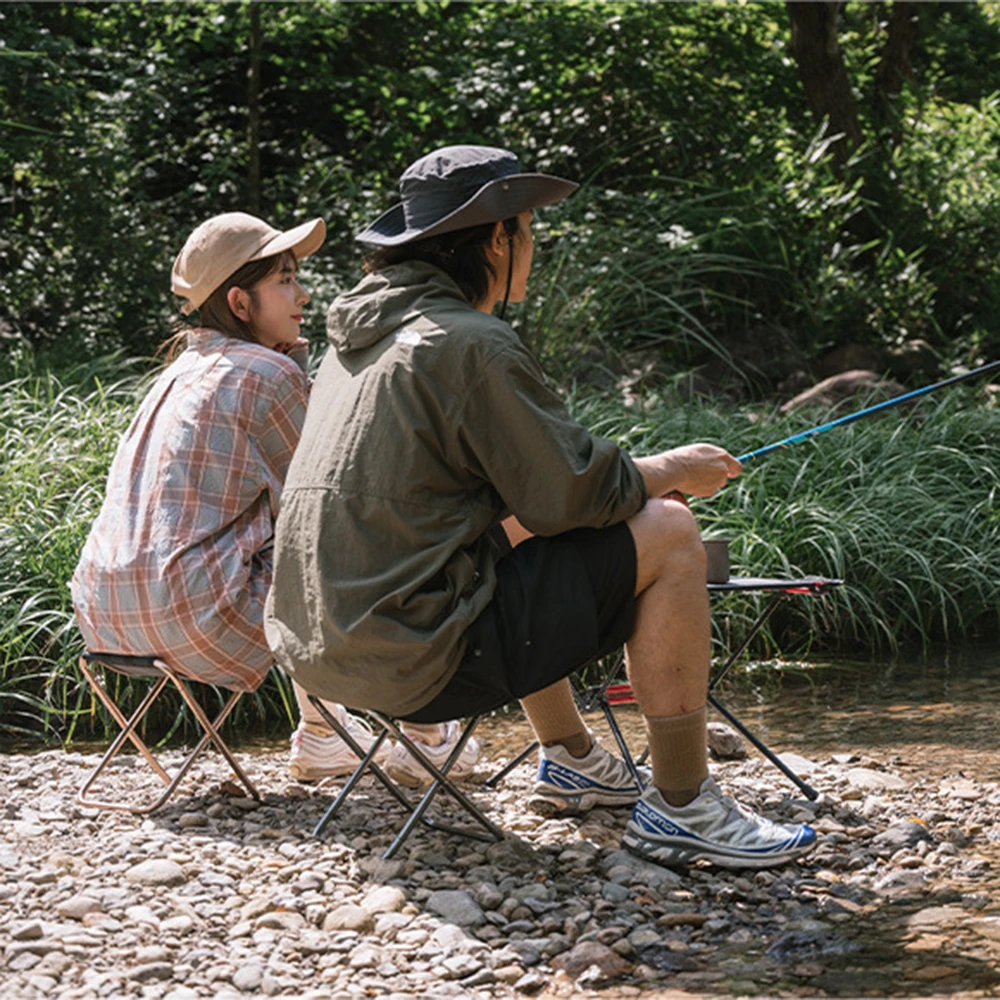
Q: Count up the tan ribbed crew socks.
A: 2